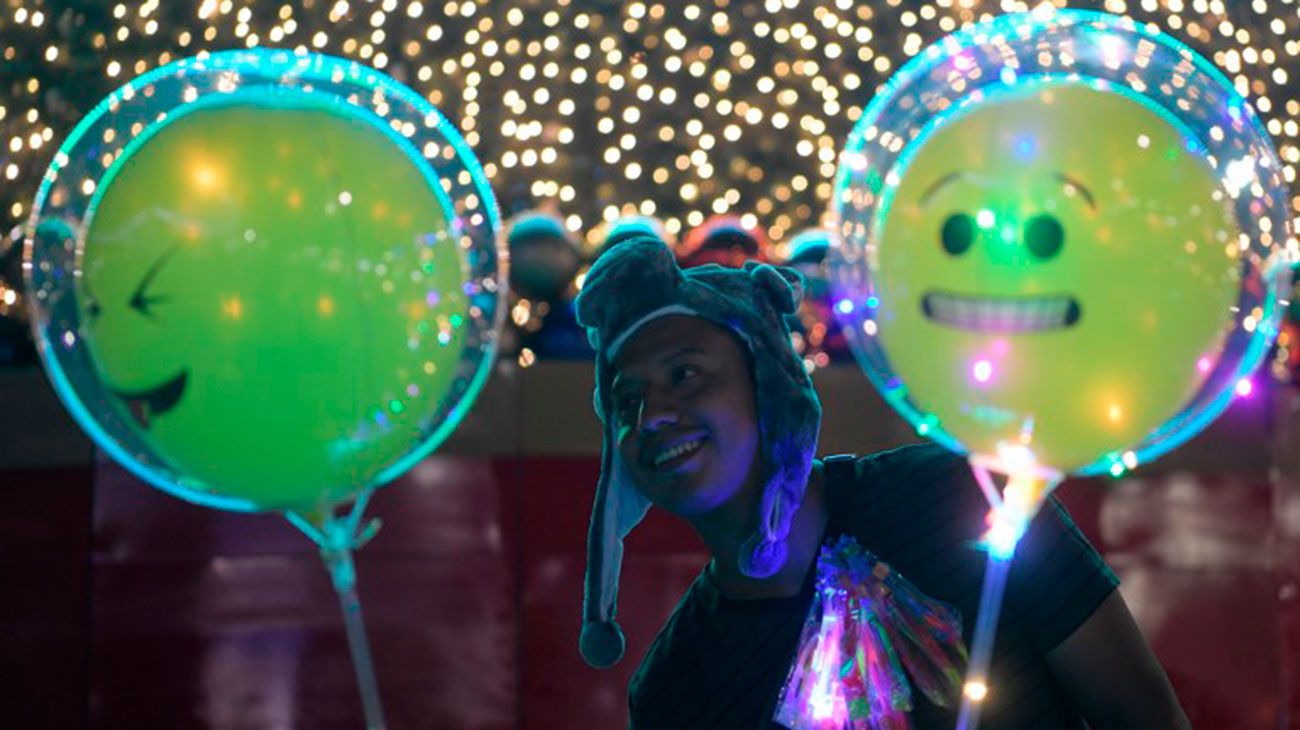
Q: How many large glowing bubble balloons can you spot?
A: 2